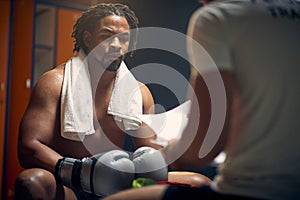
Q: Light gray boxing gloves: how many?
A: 2